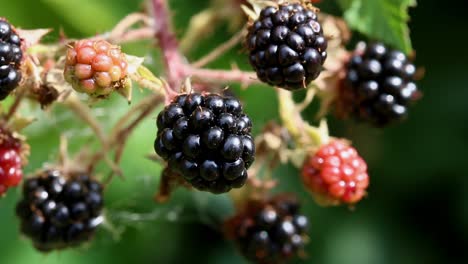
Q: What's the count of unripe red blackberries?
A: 3